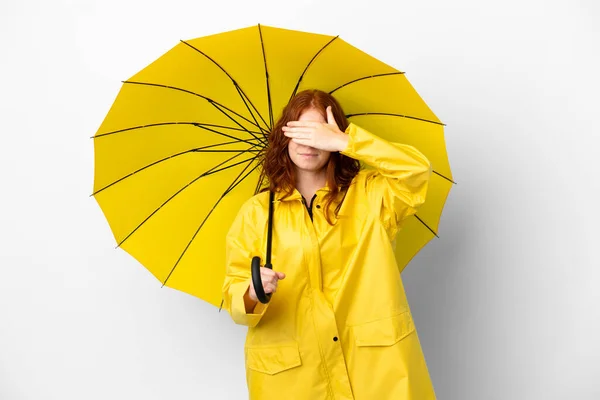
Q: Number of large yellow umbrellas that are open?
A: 1